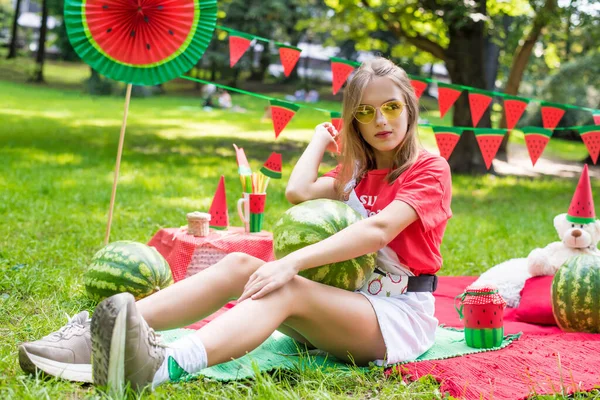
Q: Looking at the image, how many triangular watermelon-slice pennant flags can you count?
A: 15